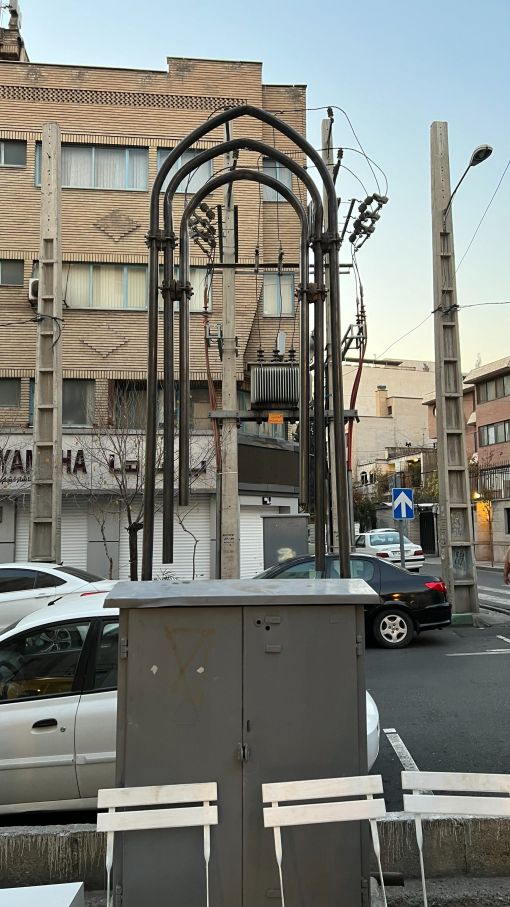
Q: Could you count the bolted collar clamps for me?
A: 4